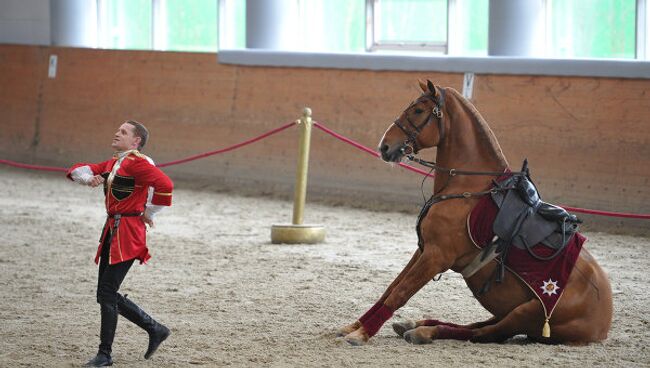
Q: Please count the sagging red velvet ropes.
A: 2